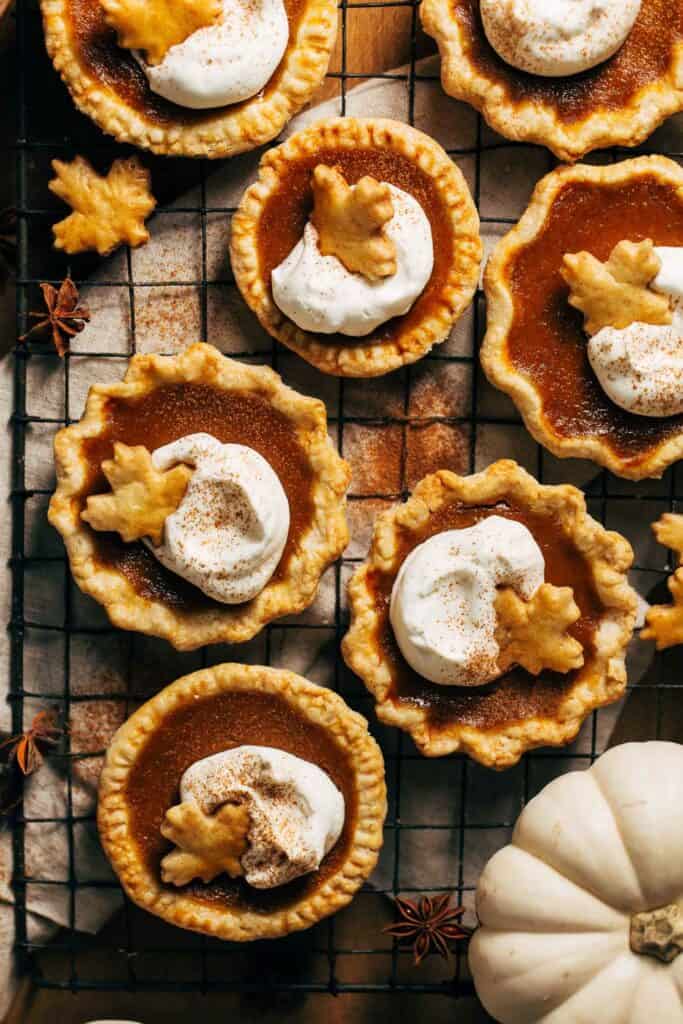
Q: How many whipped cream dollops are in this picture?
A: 7